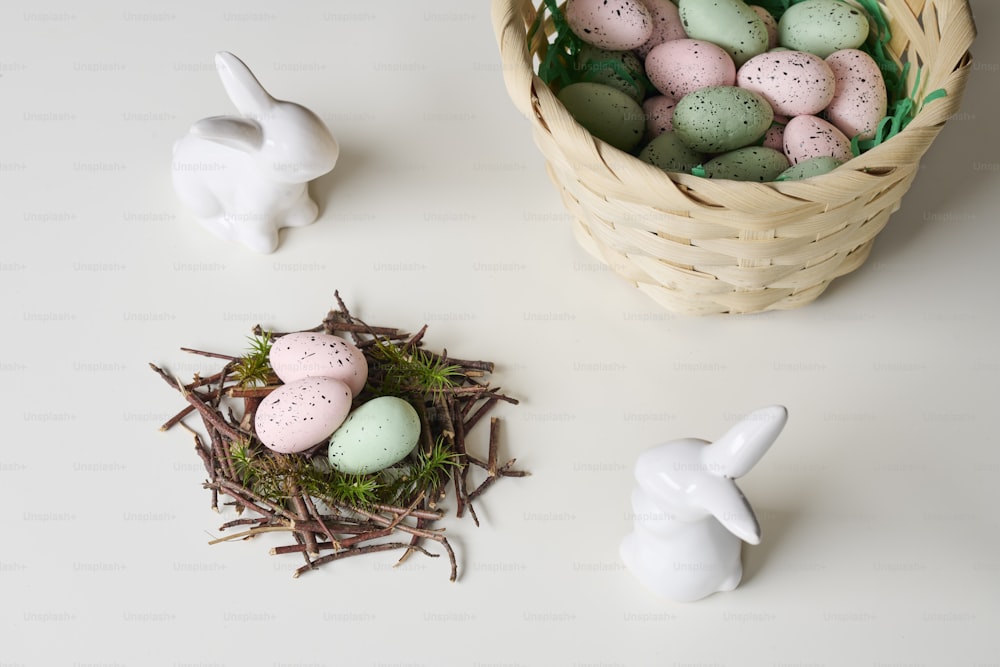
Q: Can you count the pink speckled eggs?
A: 11